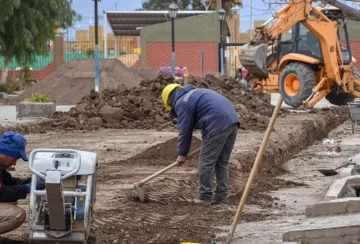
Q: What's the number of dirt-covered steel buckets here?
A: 1